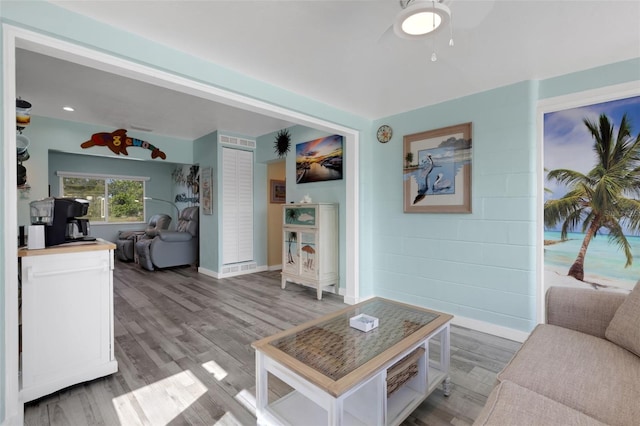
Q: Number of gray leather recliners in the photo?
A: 2